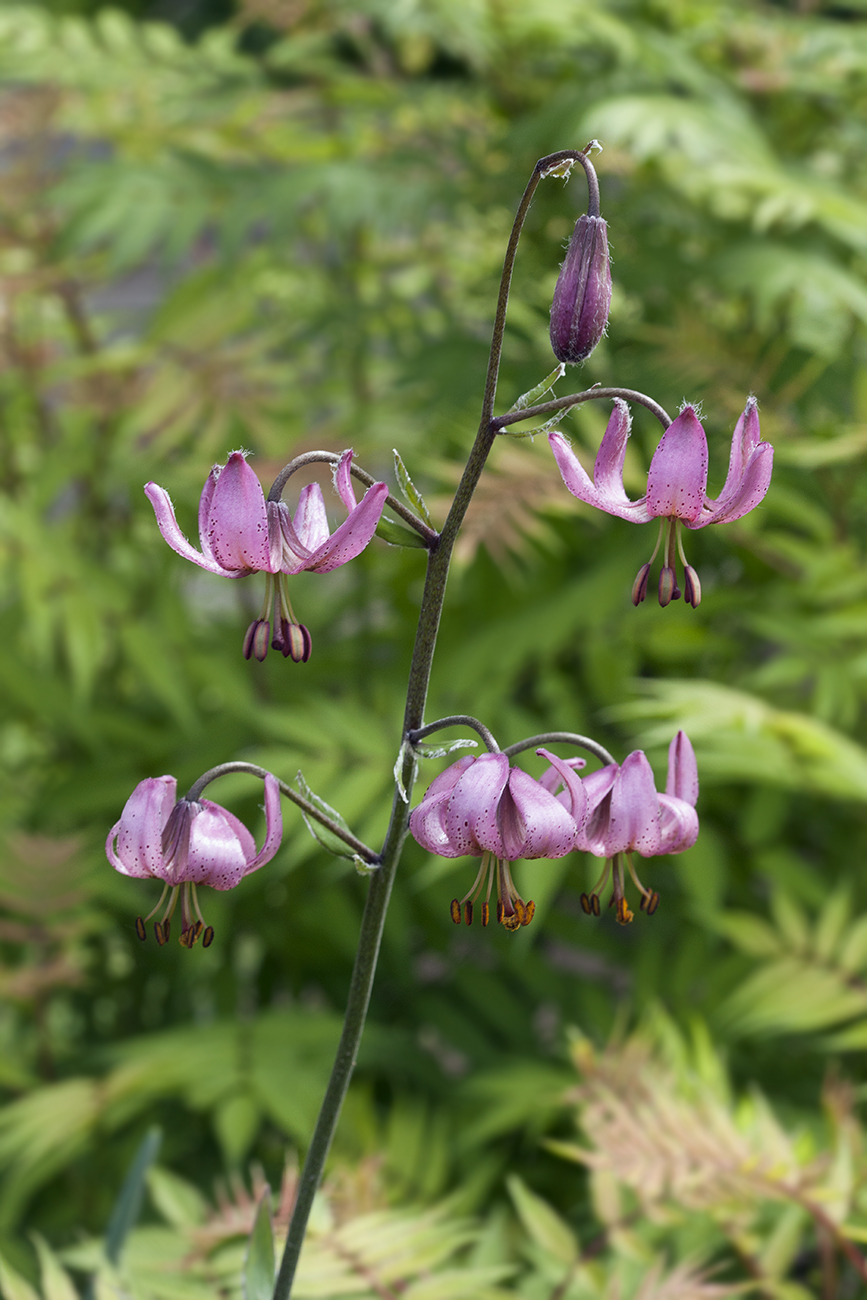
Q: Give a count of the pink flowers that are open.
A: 5